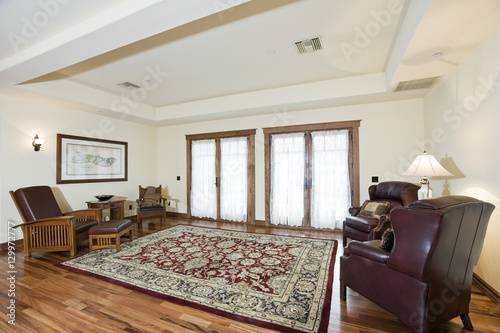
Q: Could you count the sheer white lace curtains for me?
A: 4